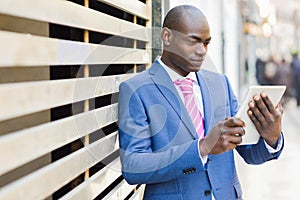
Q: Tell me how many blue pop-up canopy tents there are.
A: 0